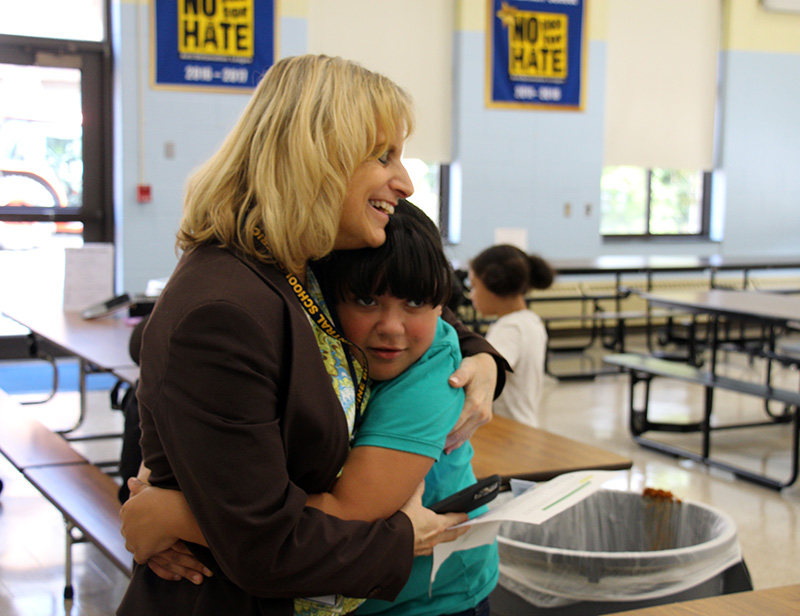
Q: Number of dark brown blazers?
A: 1